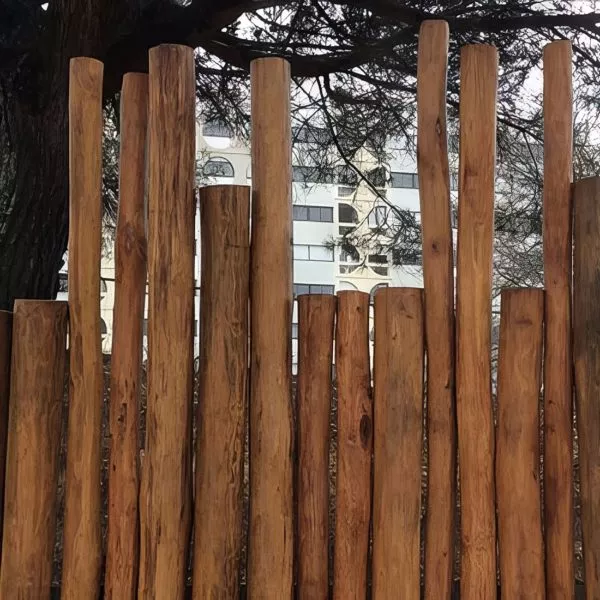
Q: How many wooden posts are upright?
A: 15